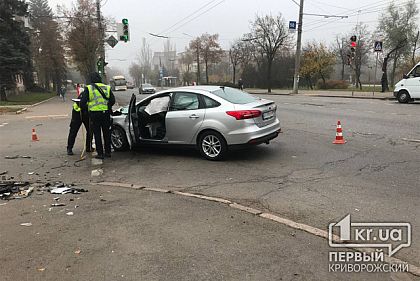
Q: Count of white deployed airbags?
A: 1